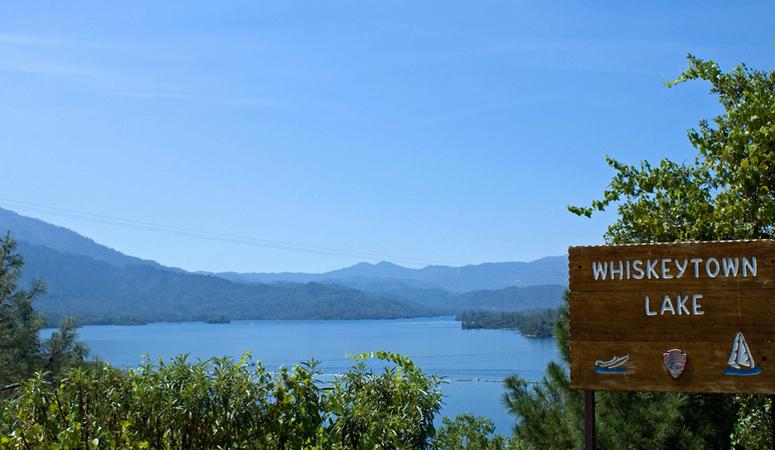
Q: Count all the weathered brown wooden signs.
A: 1